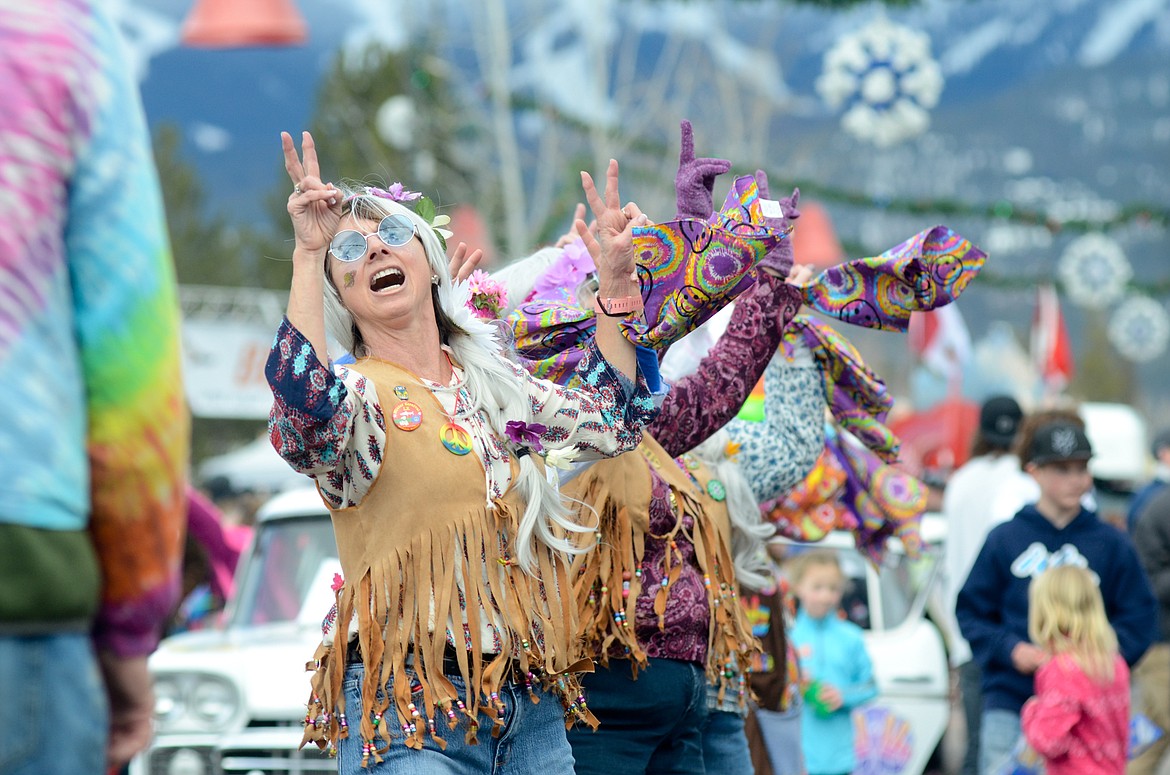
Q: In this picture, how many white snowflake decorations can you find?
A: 3